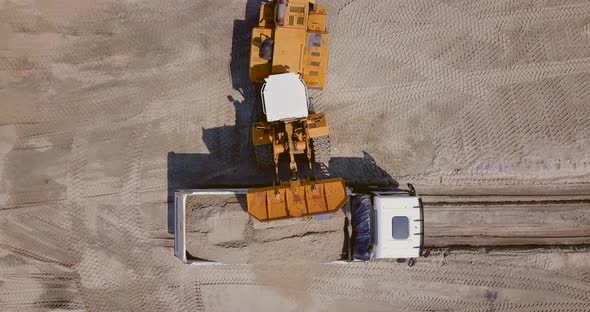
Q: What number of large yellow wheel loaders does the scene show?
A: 1